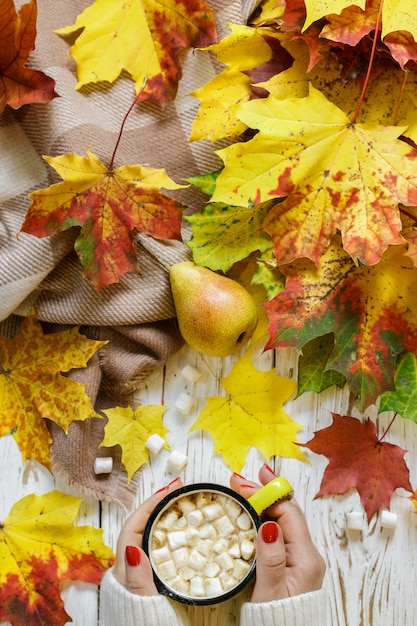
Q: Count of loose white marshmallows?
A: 7